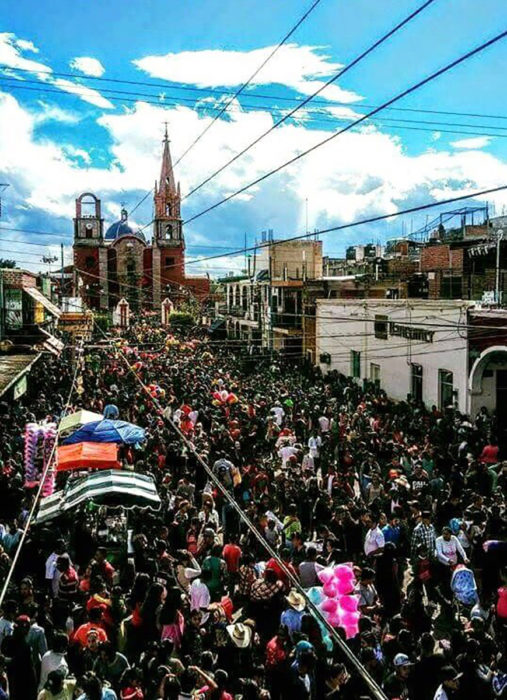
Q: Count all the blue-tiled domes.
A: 1